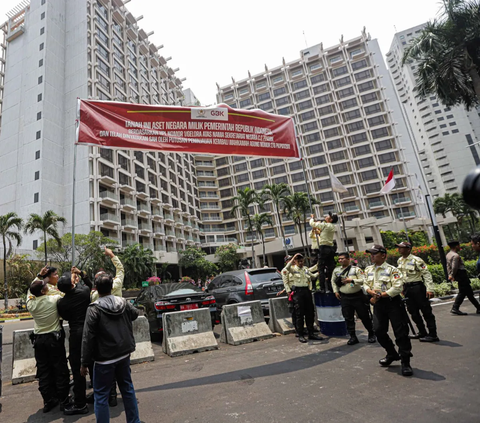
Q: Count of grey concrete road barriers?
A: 5